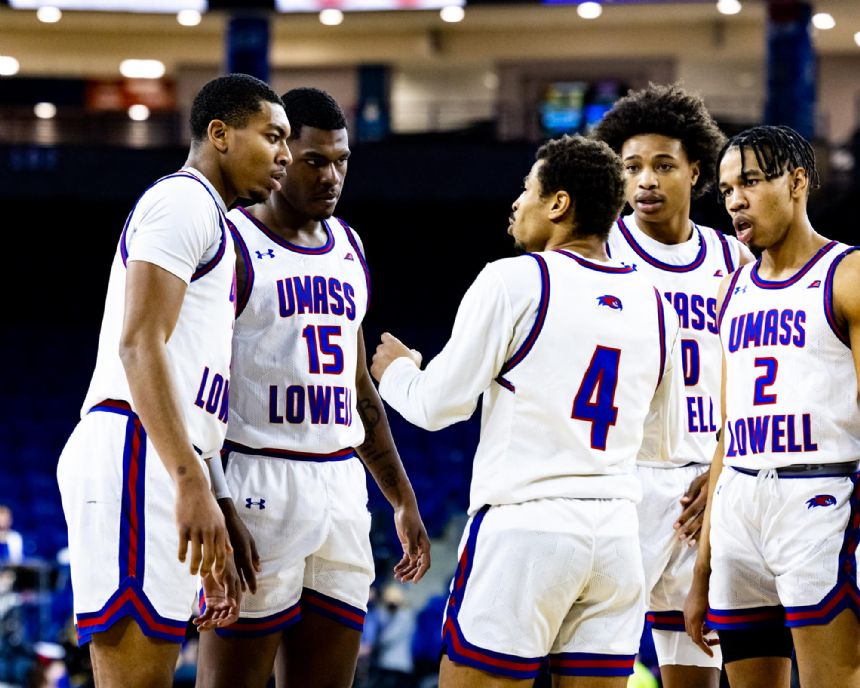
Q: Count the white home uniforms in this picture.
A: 5